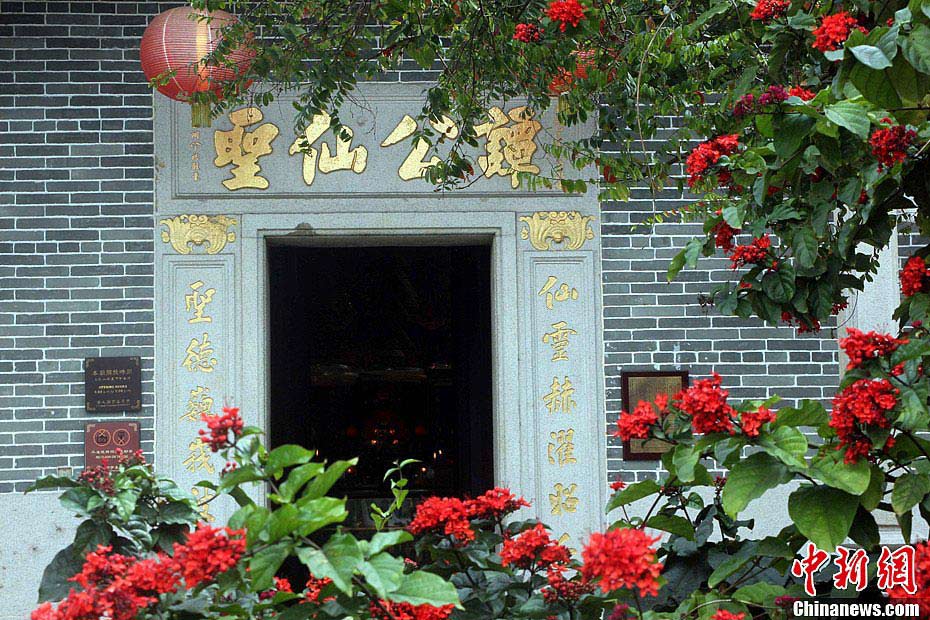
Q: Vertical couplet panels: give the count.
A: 2